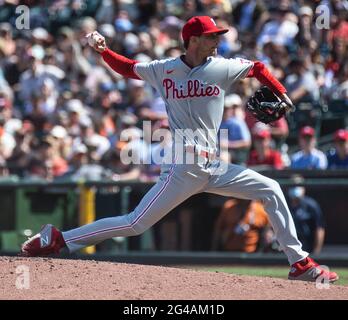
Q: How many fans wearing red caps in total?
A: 3